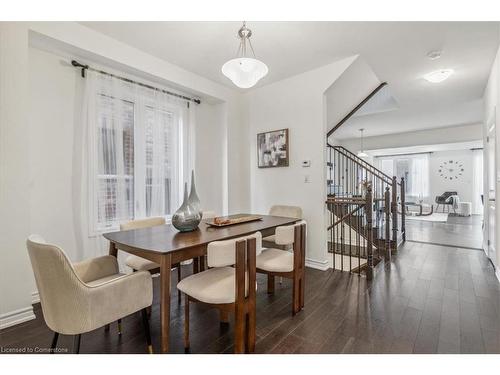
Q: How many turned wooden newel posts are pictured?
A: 4